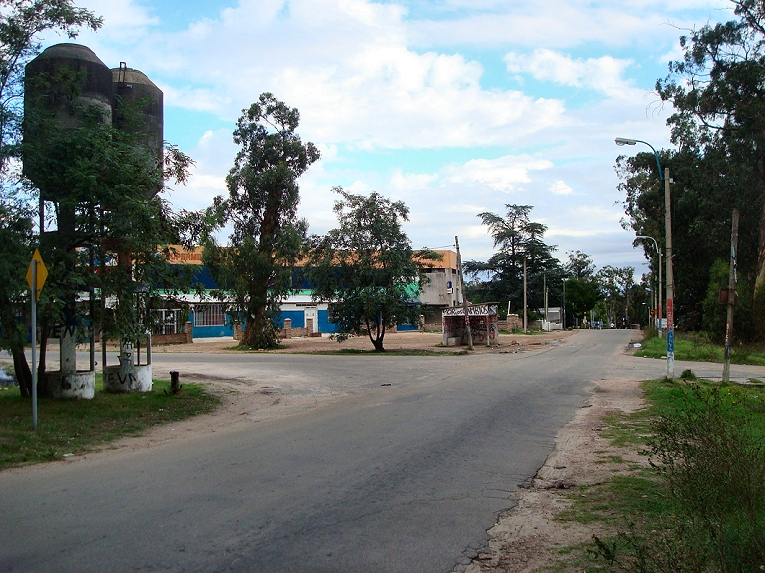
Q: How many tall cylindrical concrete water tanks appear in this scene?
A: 2